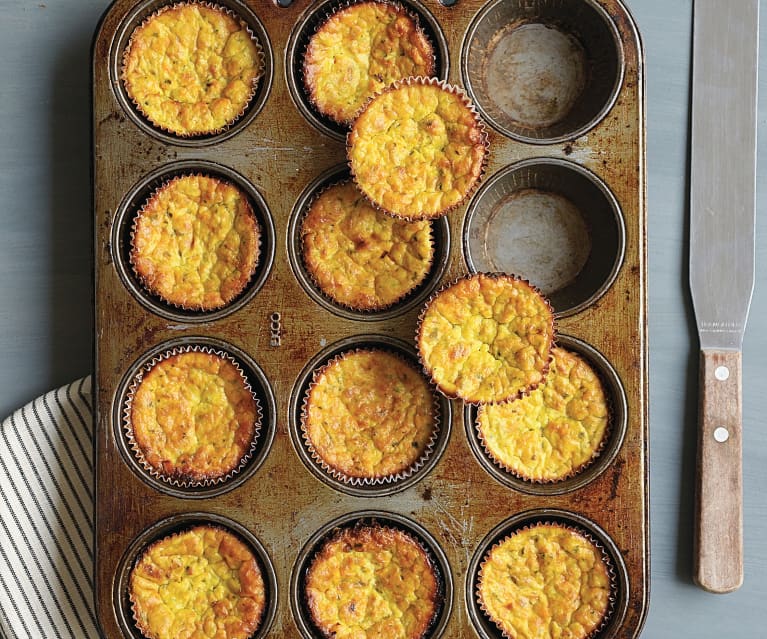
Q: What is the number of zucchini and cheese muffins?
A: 12